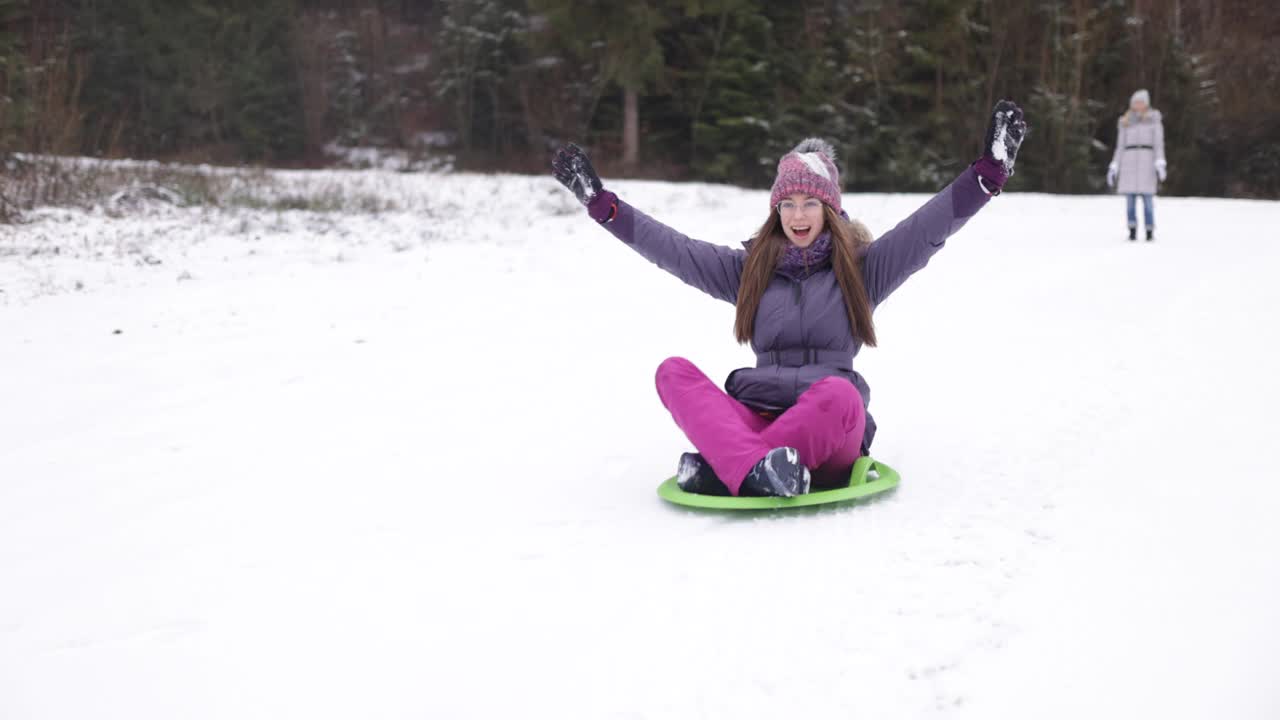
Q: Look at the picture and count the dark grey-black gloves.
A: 2